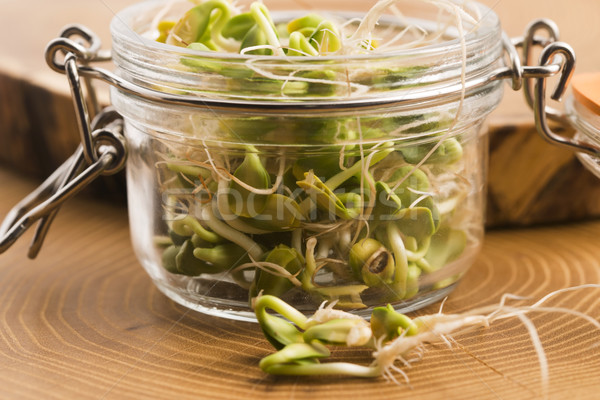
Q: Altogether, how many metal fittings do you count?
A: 2